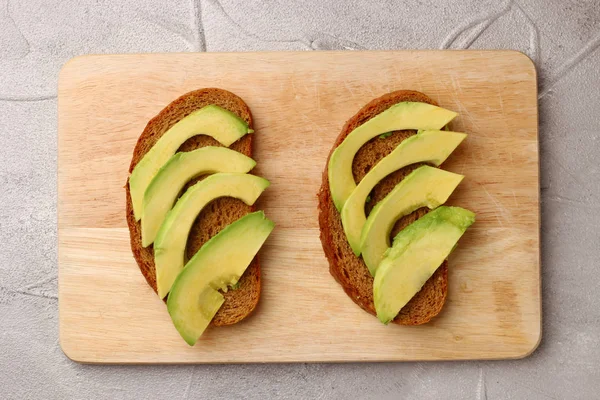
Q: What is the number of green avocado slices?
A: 8